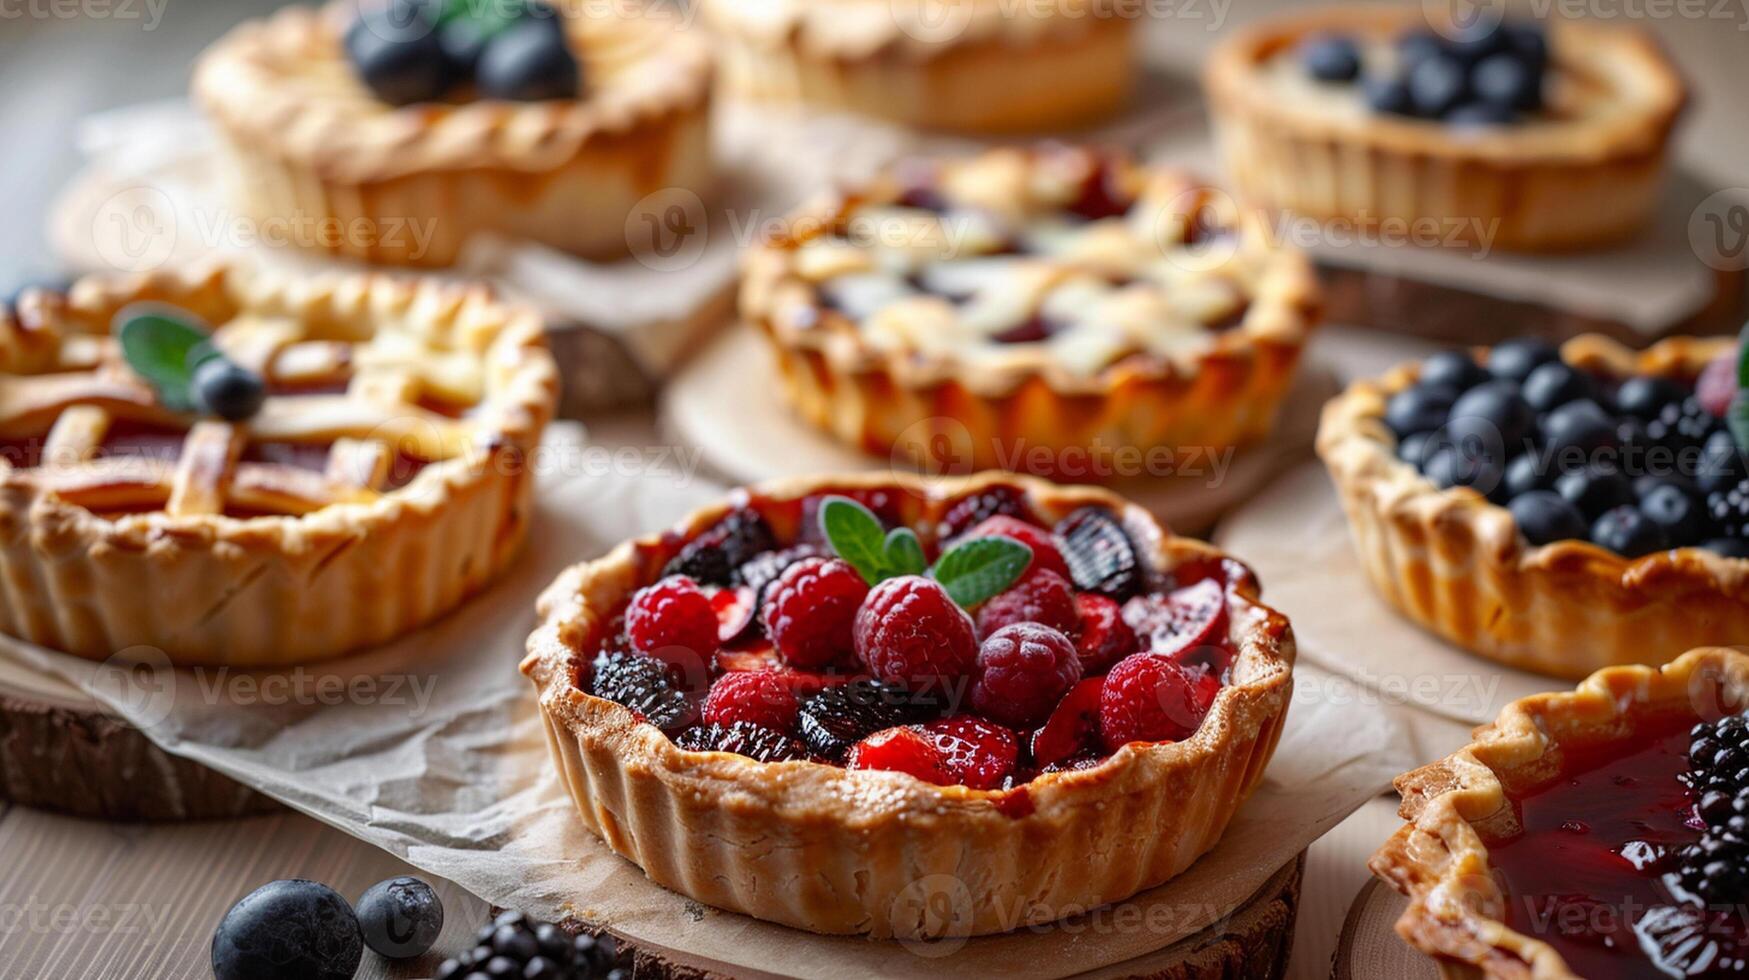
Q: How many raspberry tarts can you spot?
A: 1